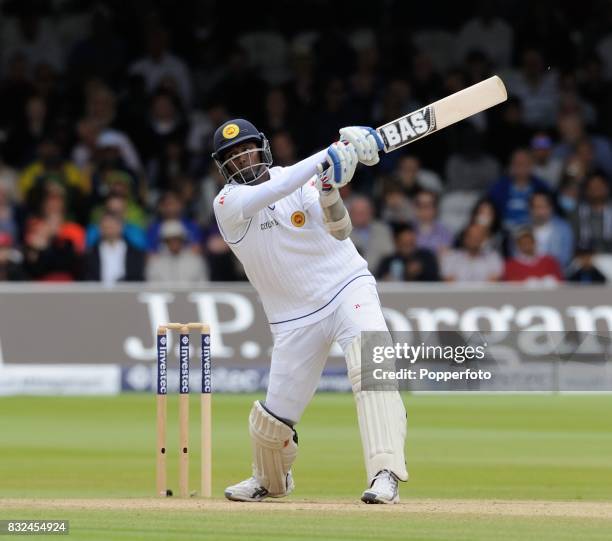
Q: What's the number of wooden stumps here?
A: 3